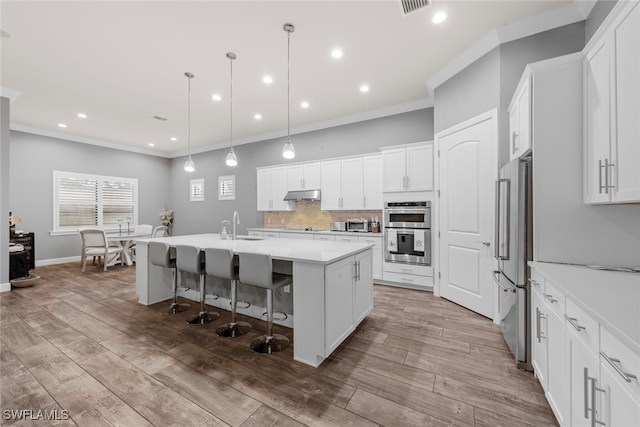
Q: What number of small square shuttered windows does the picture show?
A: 2